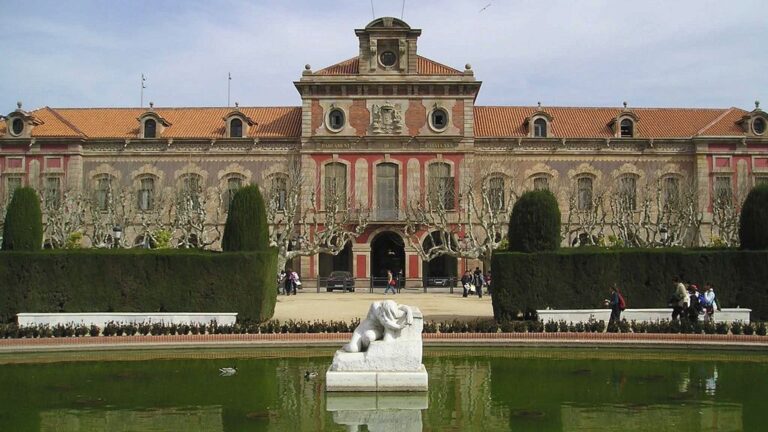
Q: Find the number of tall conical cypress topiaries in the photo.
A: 4